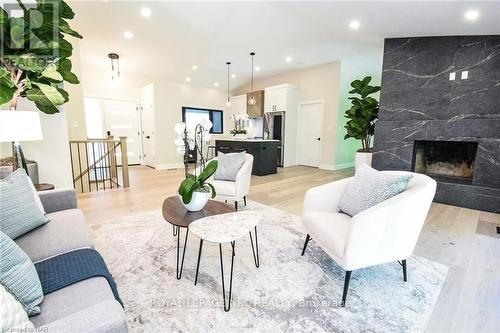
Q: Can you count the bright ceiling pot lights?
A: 10